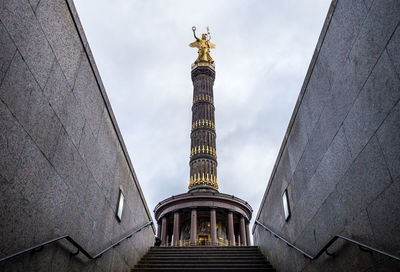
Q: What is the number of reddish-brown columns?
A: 8